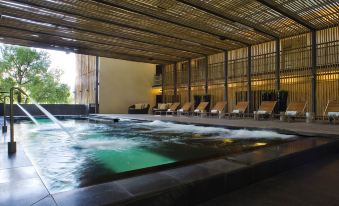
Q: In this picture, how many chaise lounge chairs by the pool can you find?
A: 8